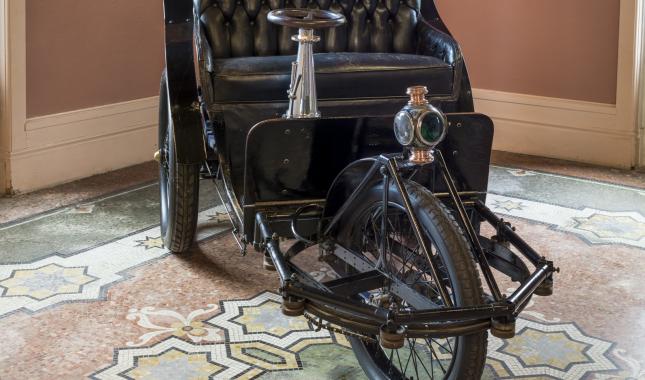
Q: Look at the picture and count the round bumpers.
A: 5